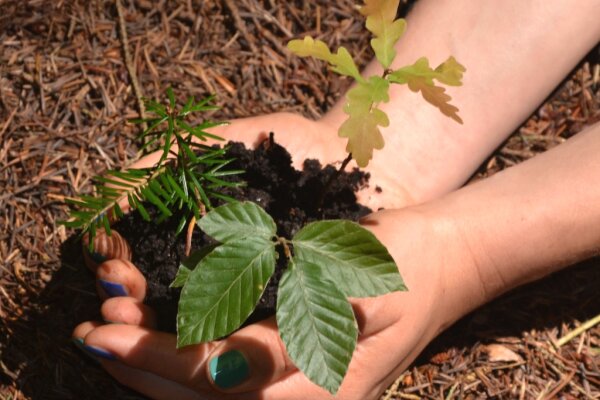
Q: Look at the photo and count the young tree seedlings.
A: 3